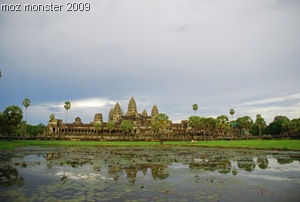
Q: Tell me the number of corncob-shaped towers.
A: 5